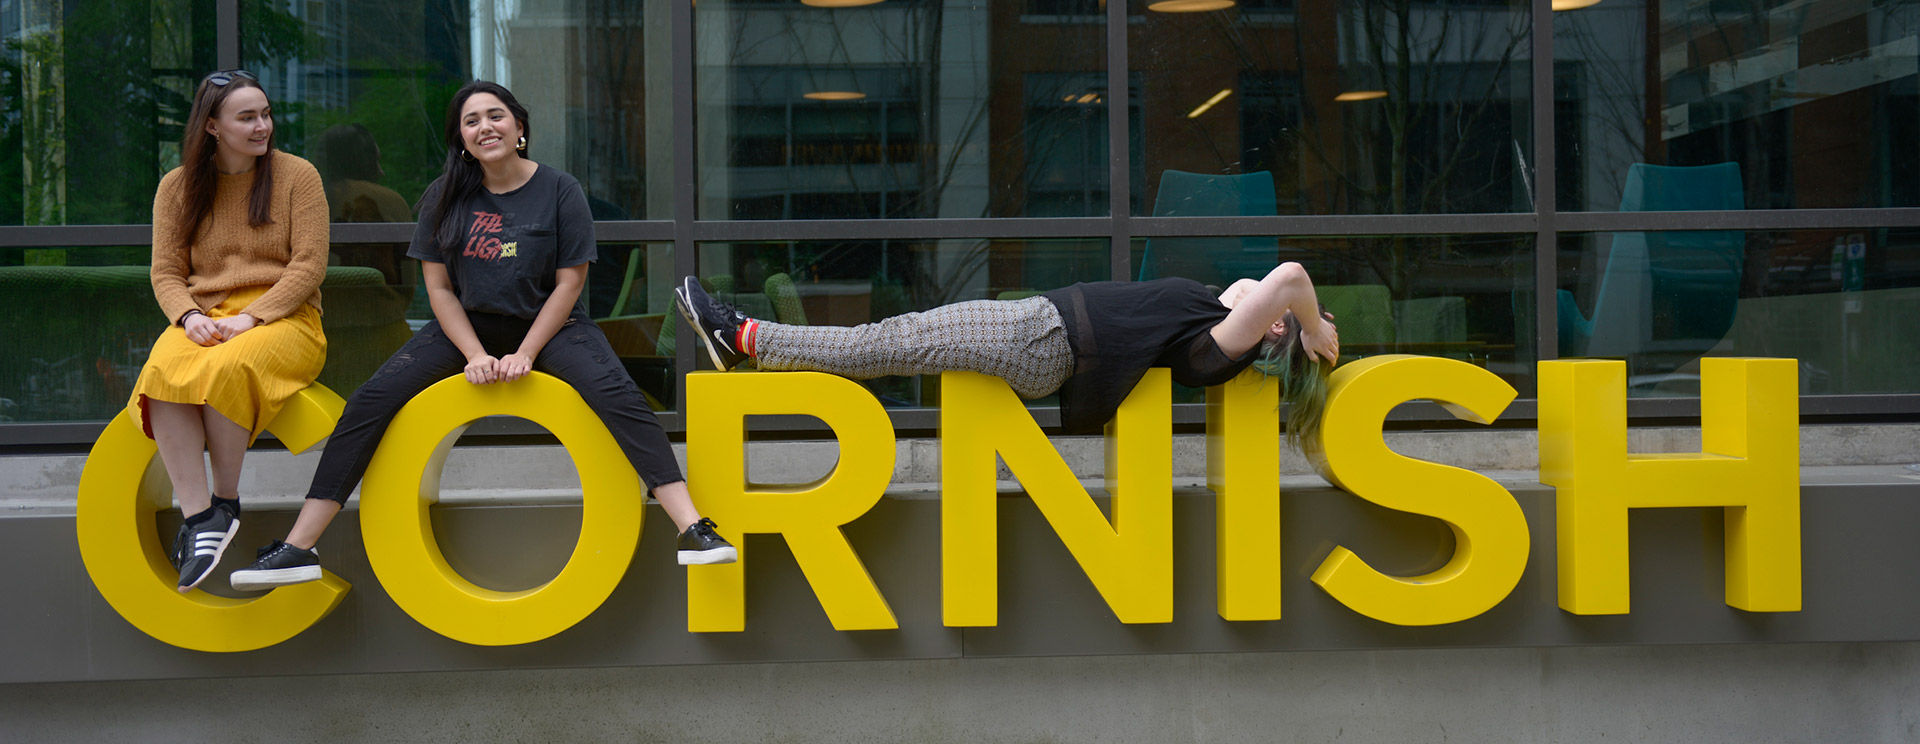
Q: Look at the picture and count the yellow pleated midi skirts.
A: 1